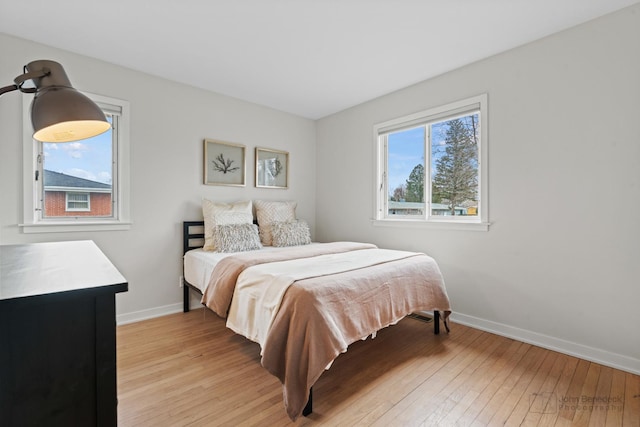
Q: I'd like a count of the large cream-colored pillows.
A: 2